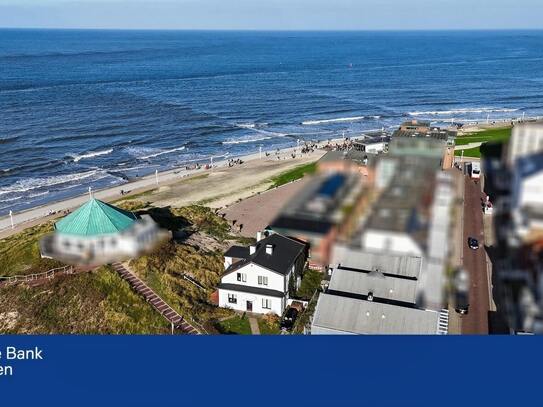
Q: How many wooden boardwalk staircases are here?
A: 1